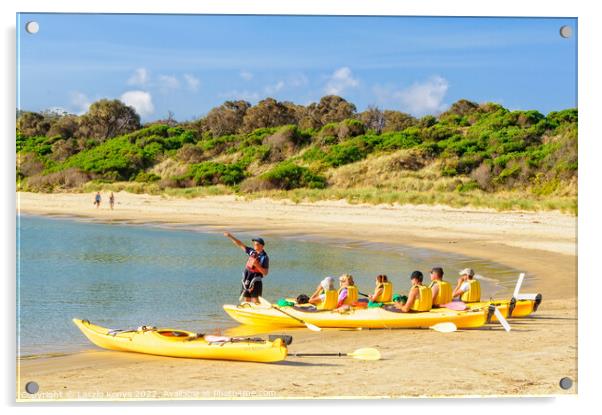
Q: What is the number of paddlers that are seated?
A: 6